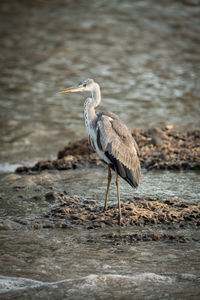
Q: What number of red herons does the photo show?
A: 0